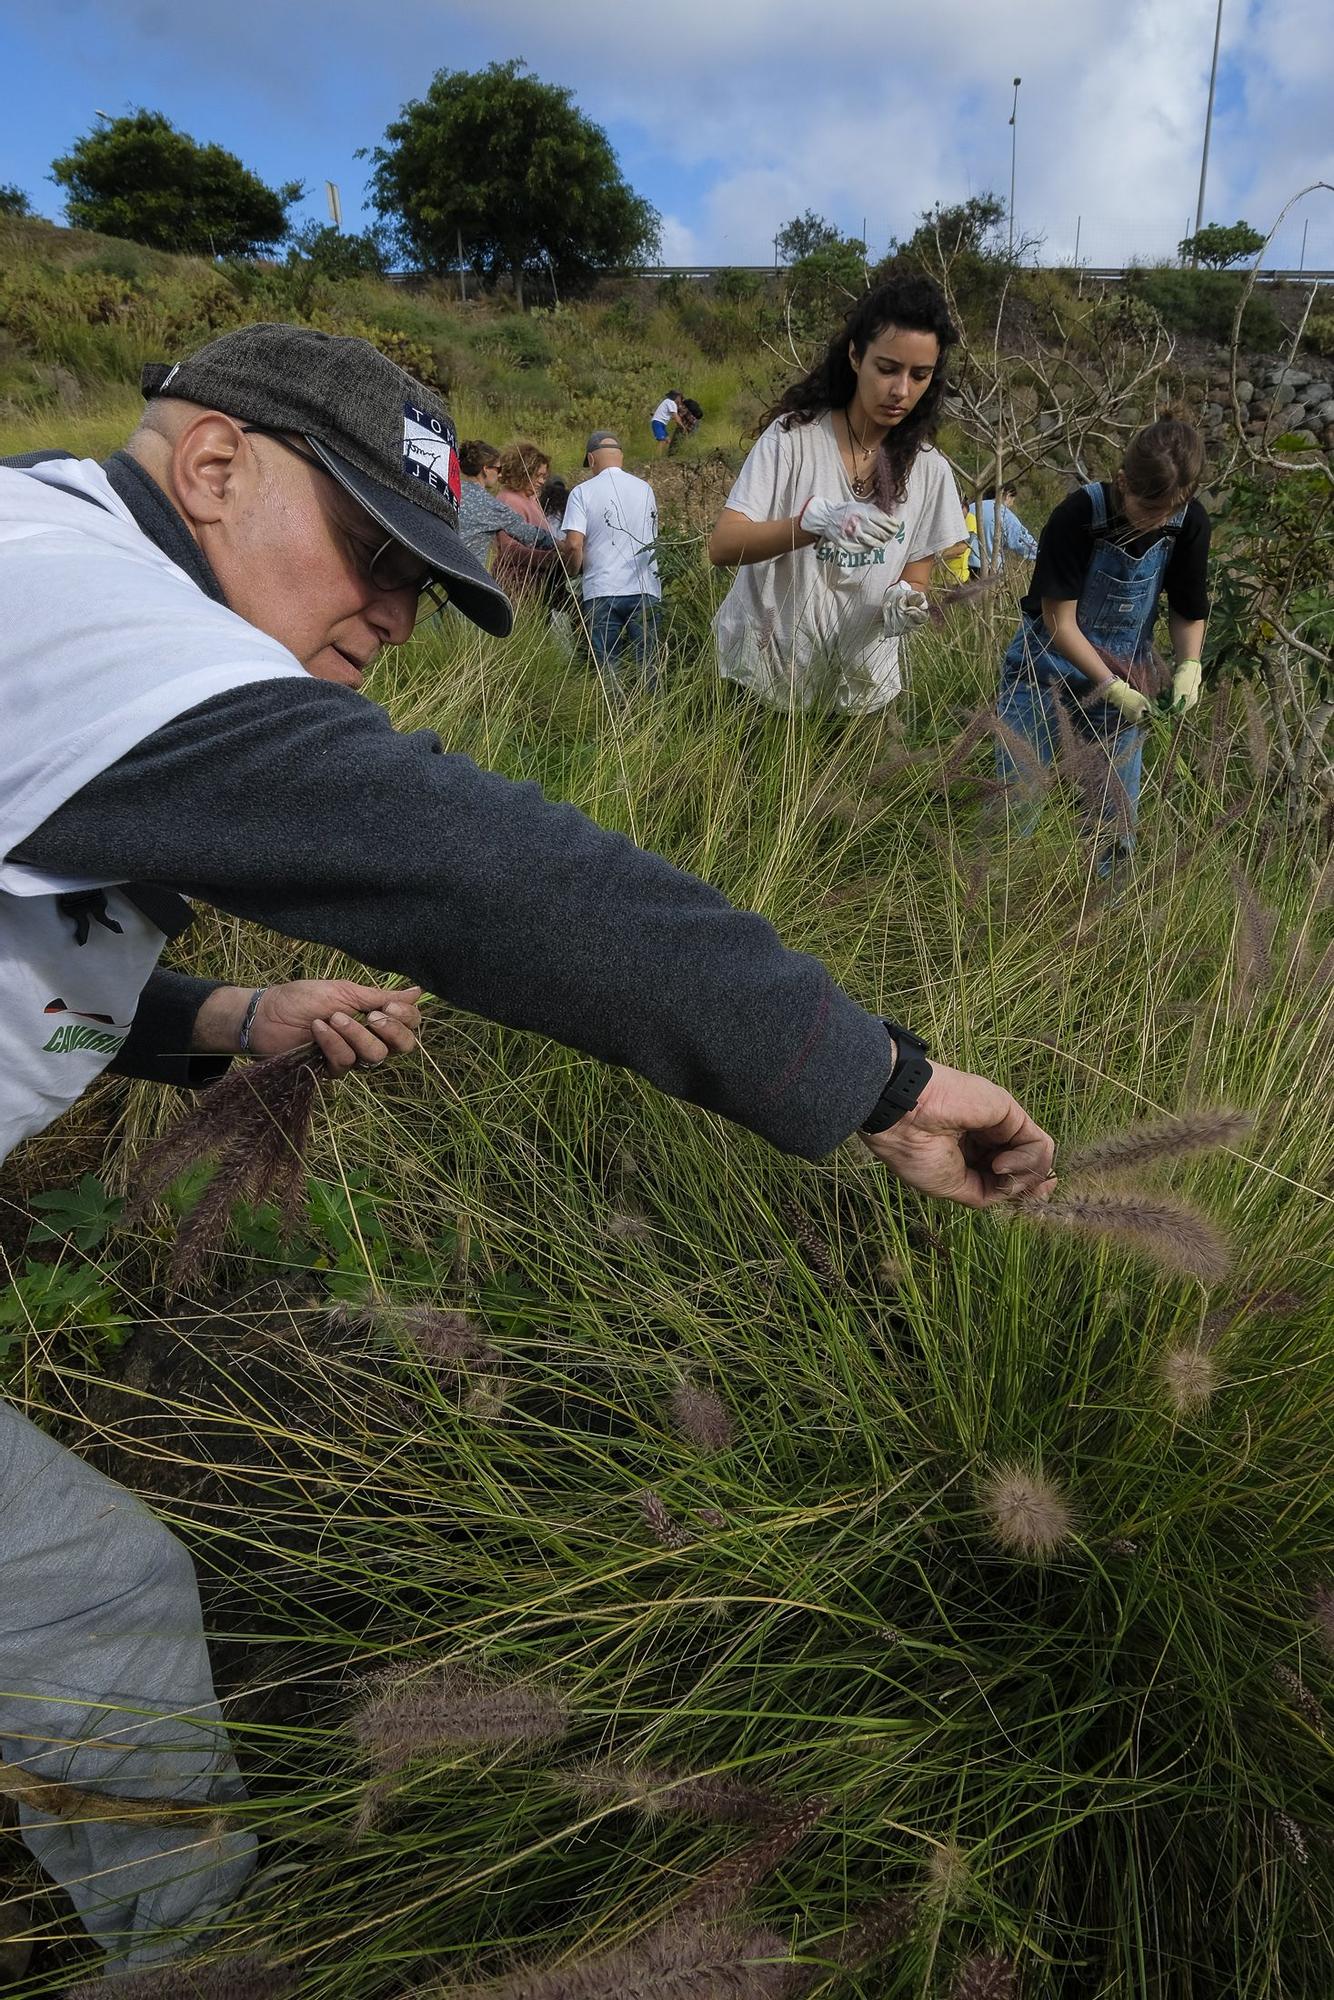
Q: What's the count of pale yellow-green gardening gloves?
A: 2